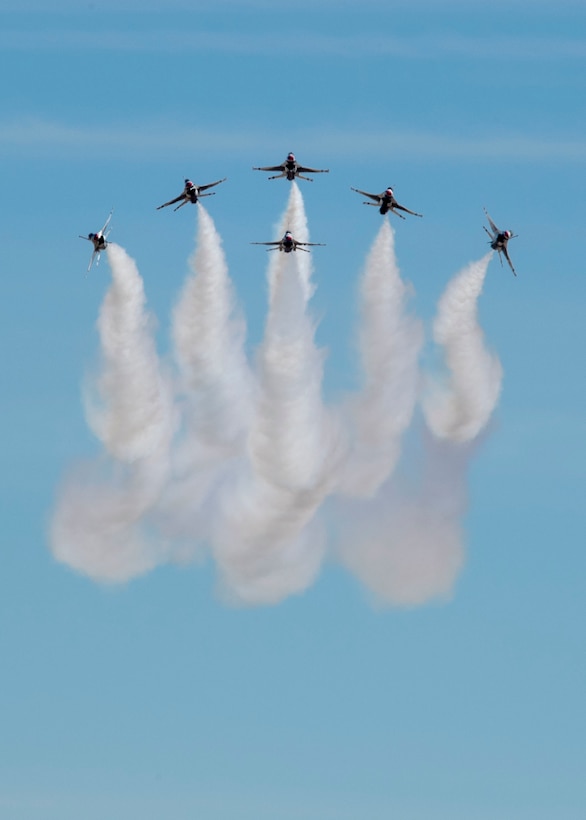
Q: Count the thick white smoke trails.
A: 5